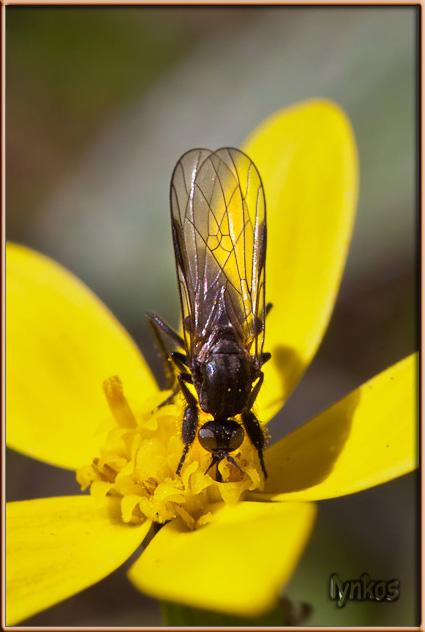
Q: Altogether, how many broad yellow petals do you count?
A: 5